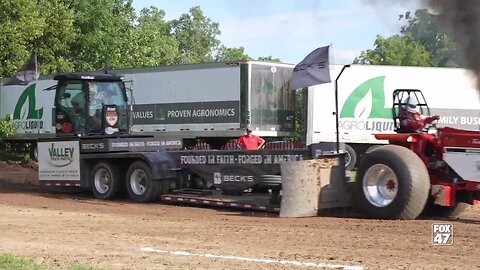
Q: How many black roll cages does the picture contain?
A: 1